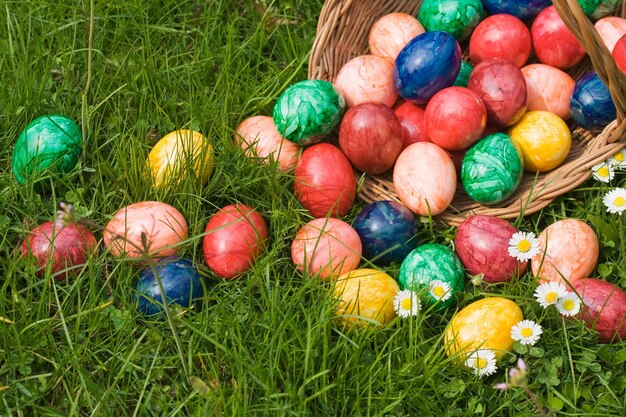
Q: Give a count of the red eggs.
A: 12